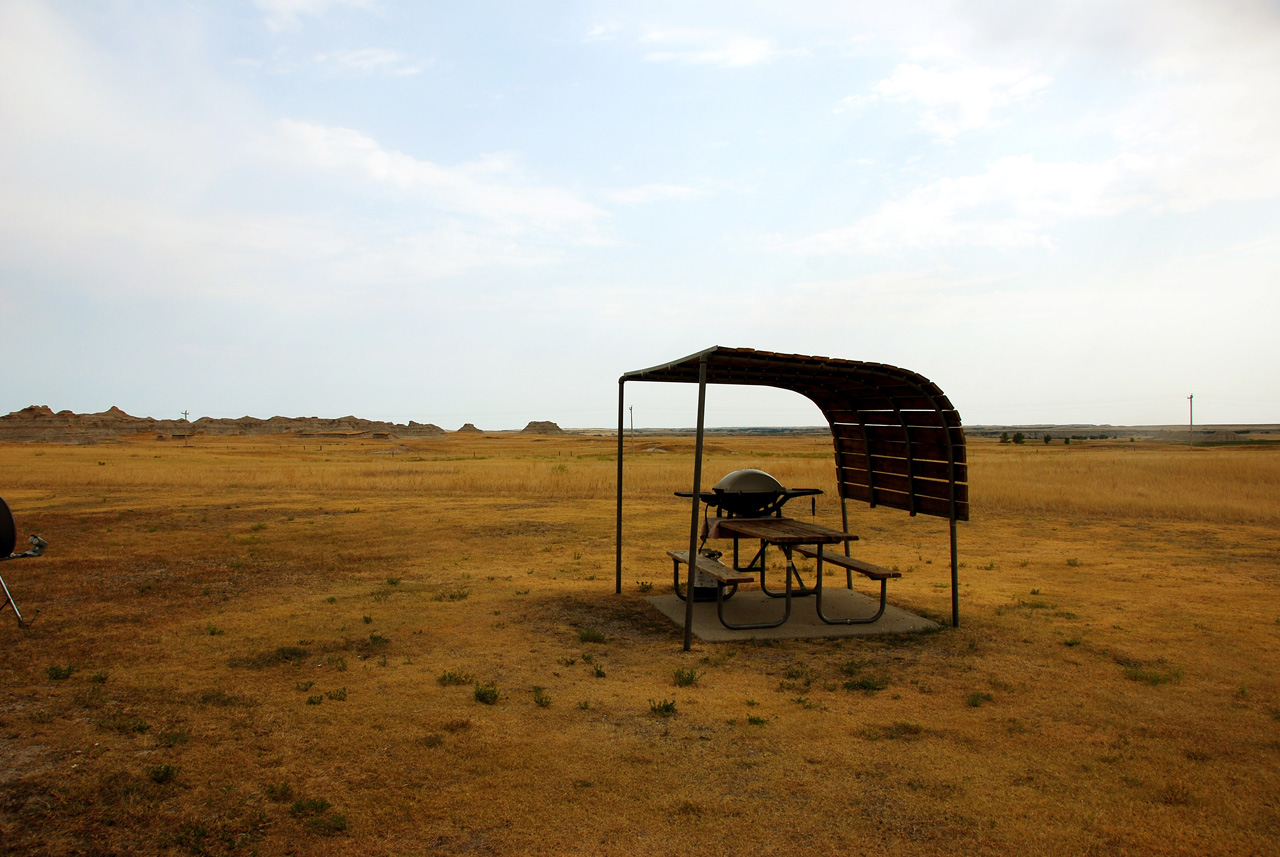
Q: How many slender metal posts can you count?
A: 4